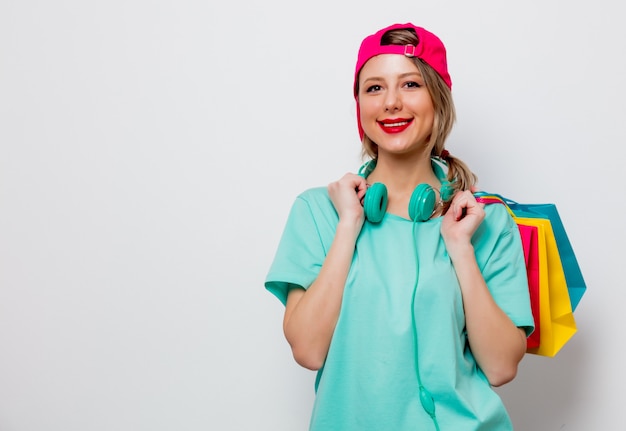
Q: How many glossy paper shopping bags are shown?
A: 3